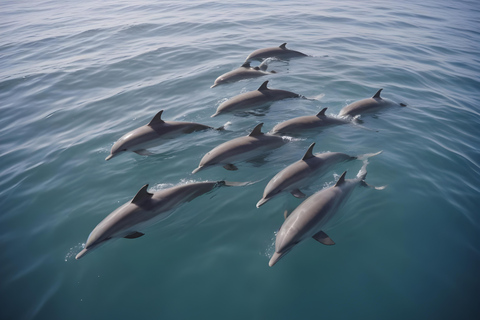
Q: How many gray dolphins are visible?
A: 10